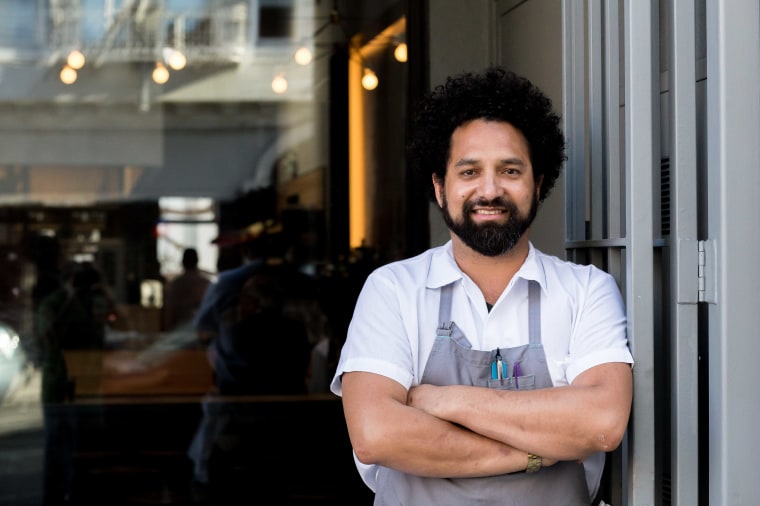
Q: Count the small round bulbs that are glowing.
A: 8